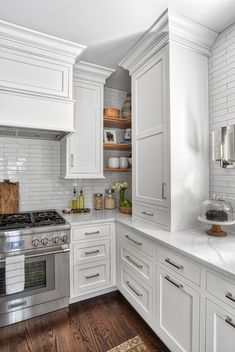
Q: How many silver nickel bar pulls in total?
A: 13